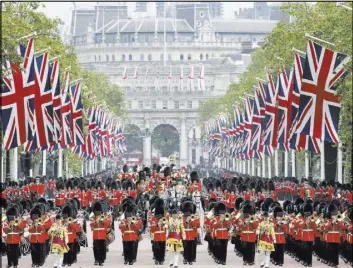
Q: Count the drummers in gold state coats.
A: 3